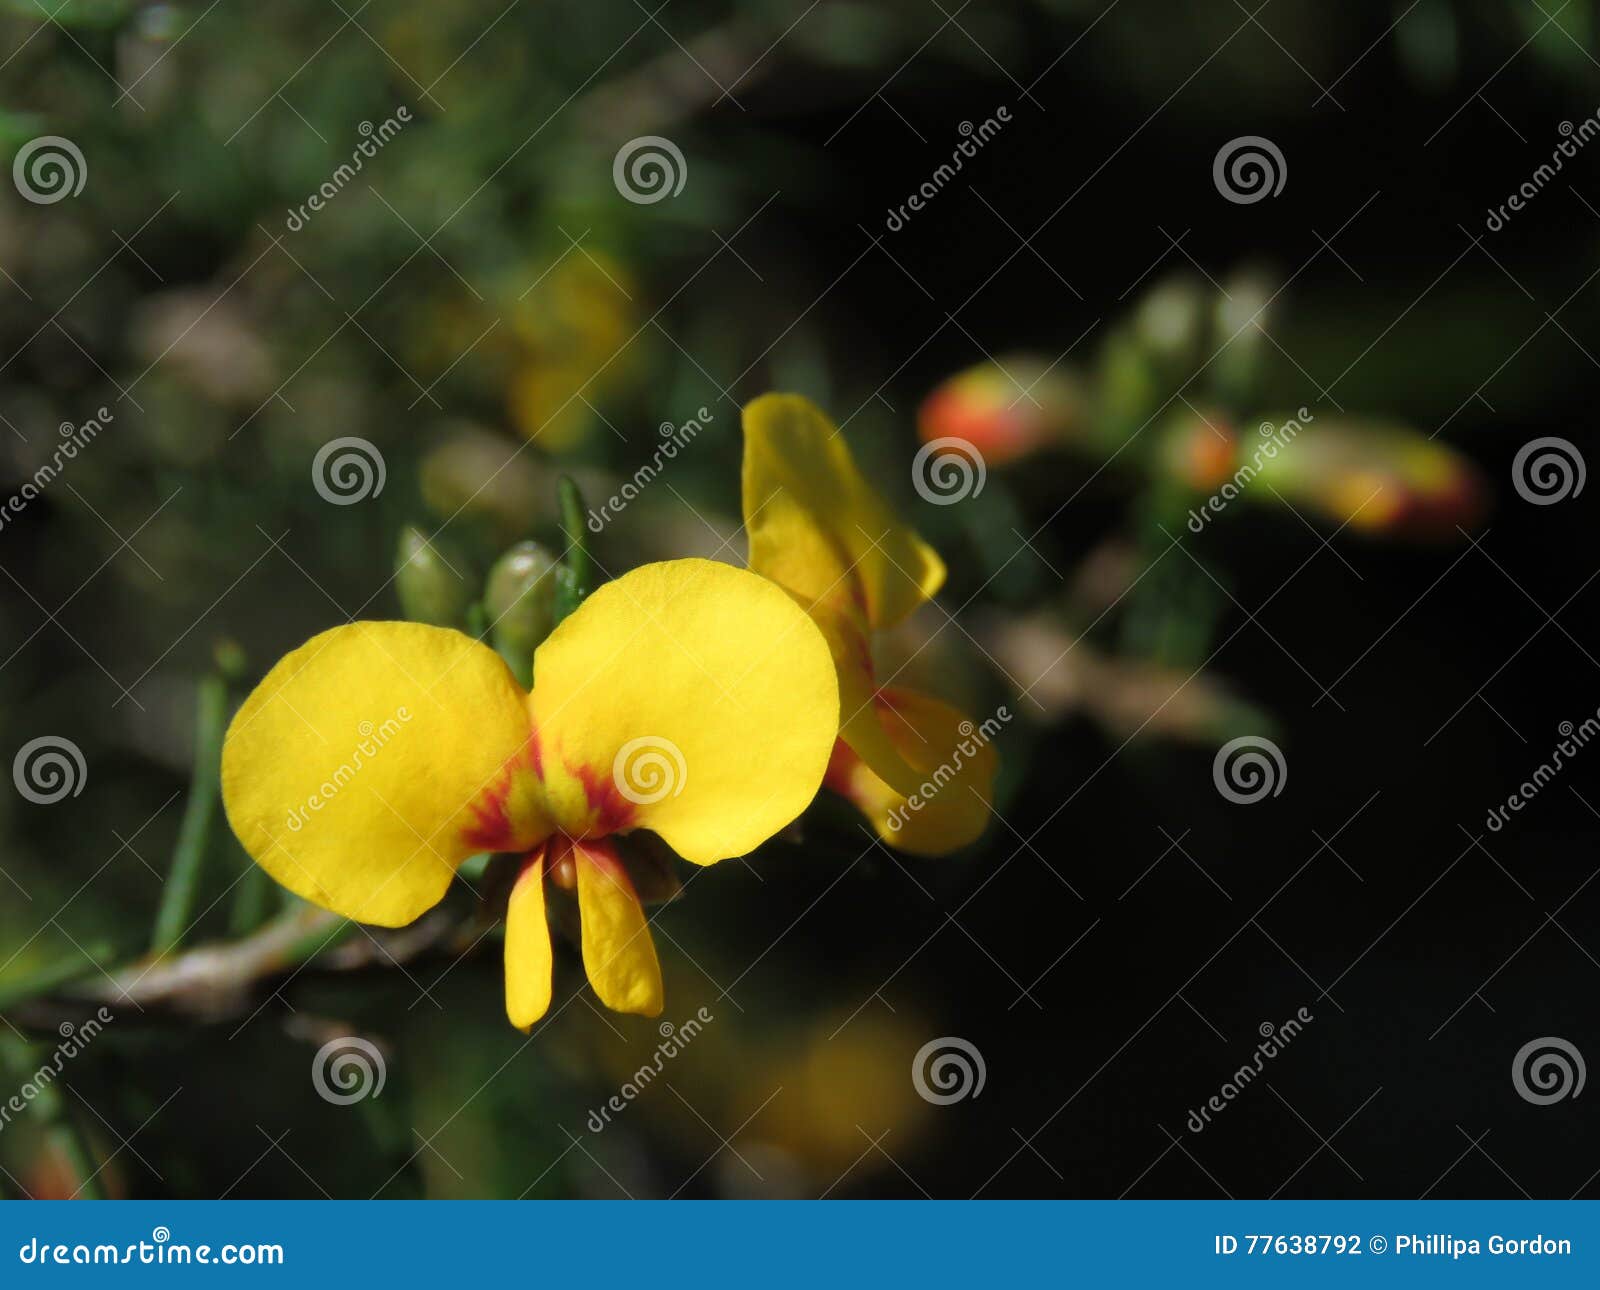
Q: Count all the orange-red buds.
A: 3